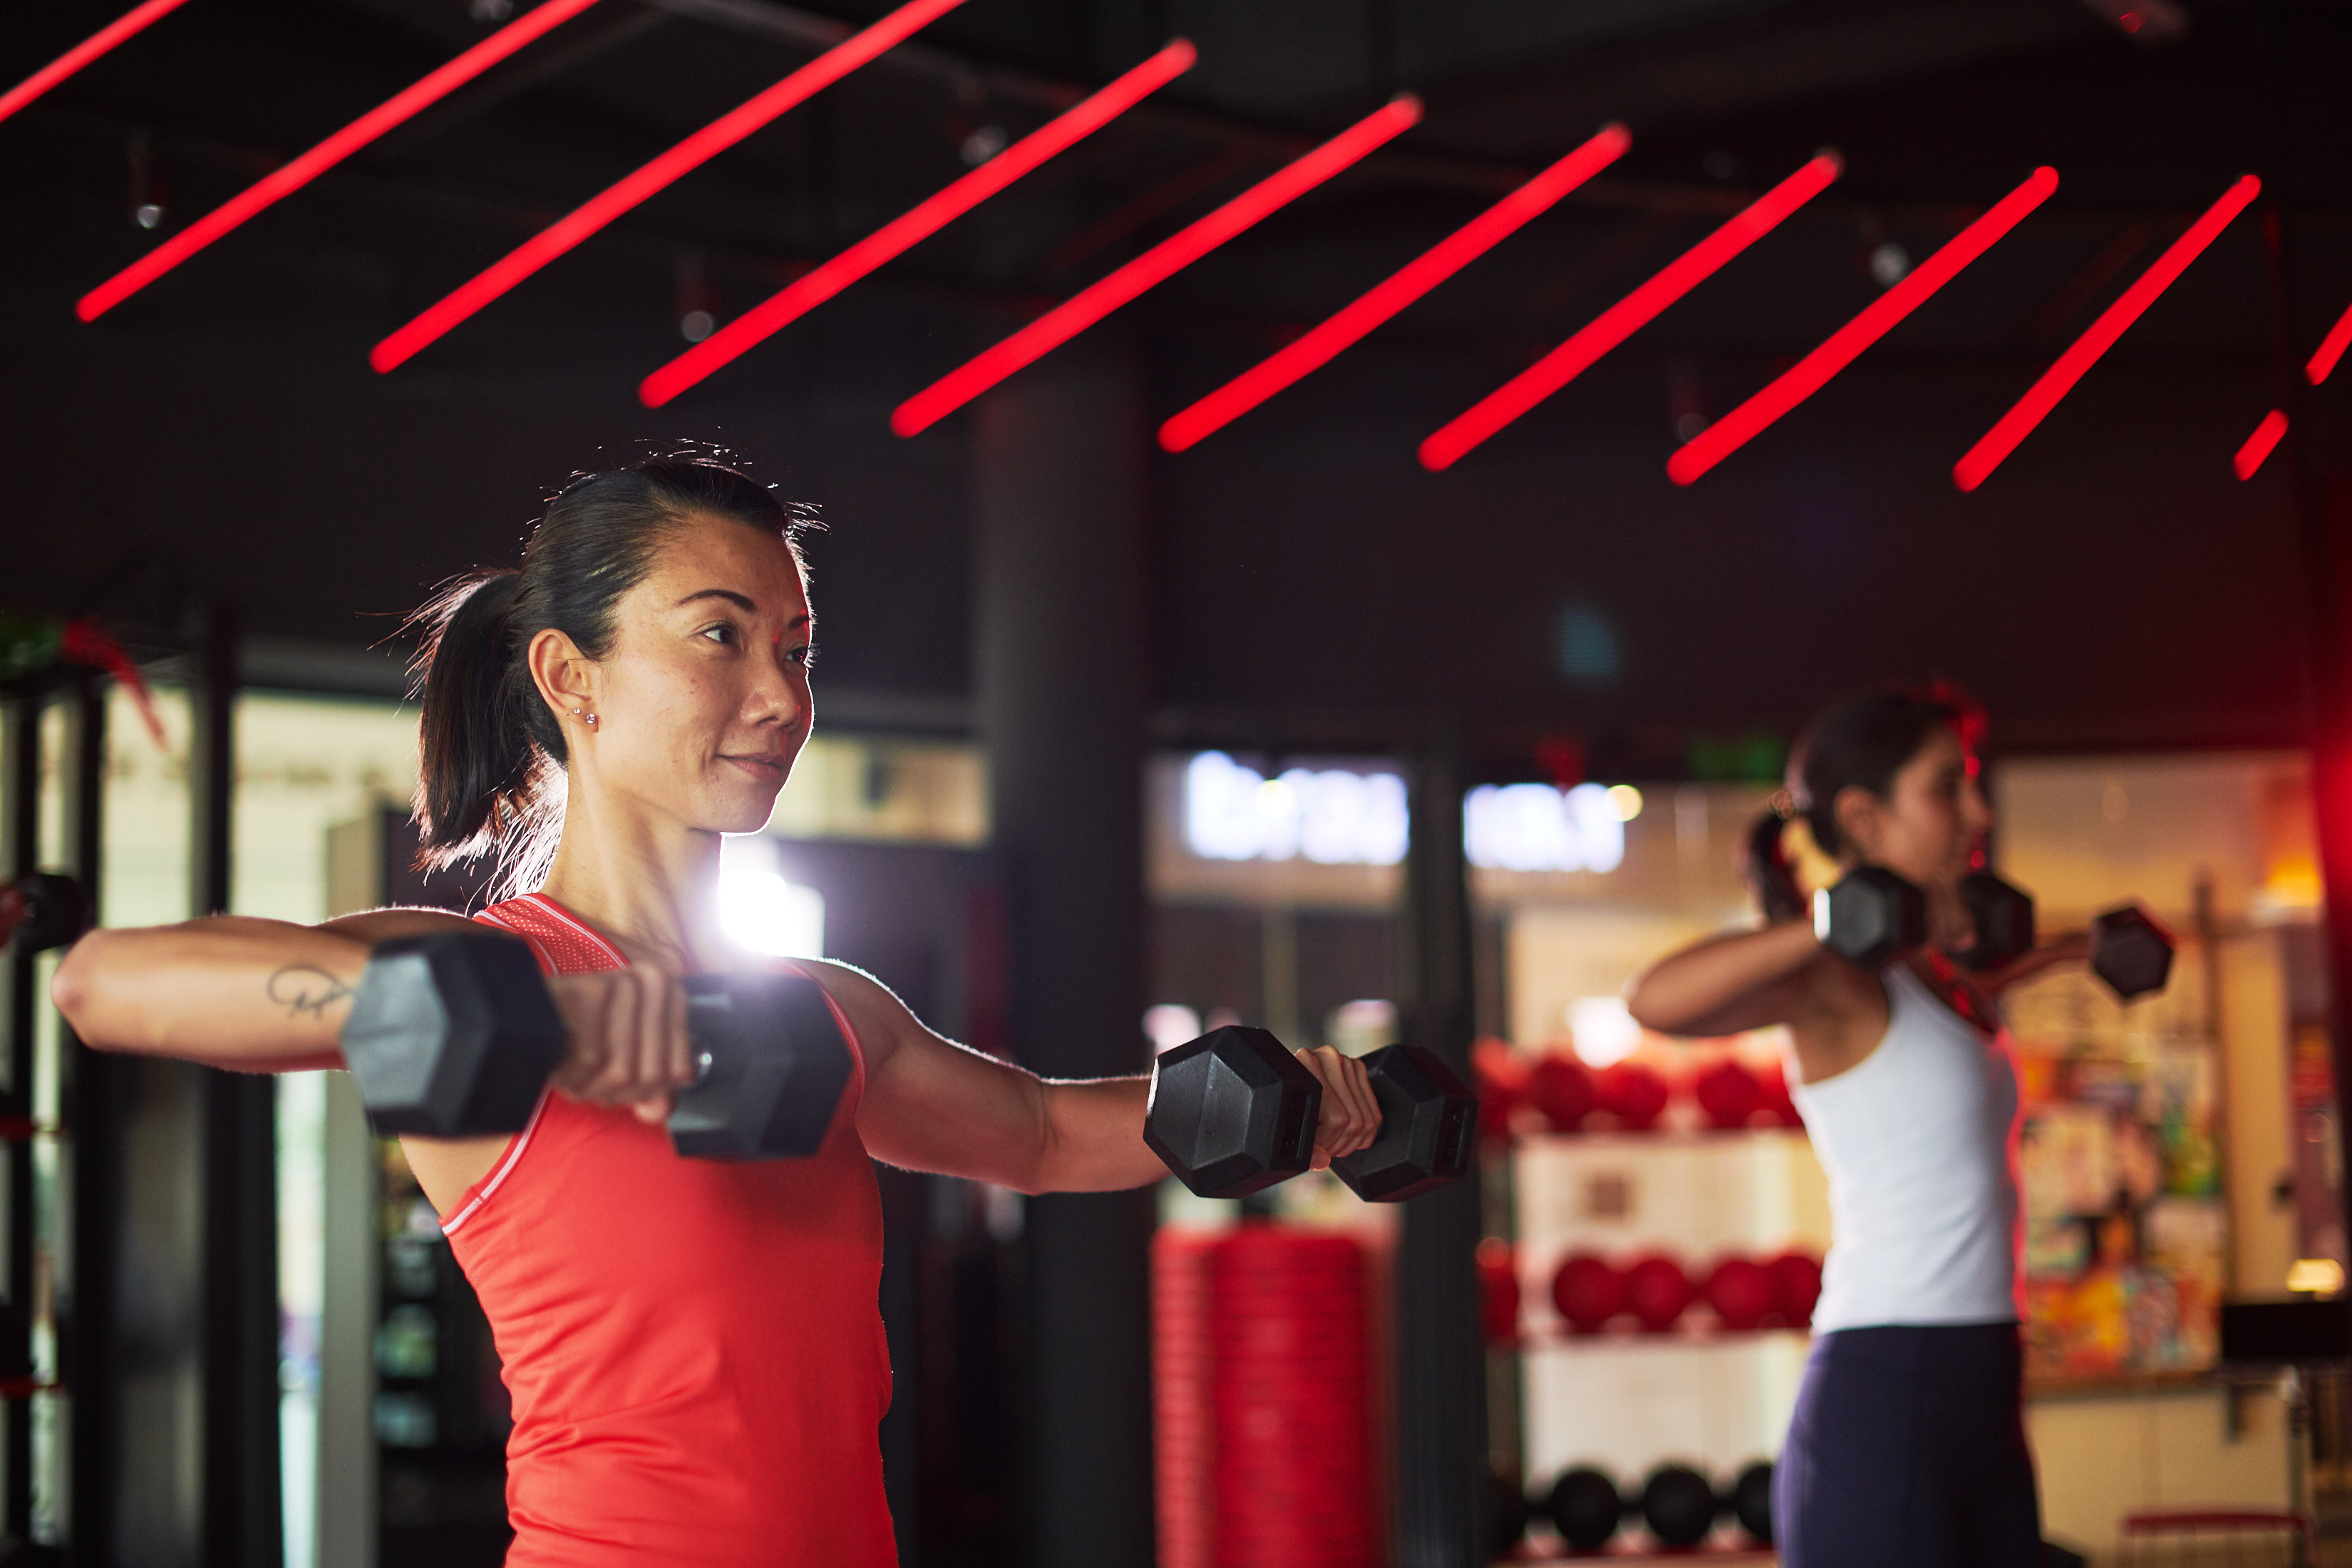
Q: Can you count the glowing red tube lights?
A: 11